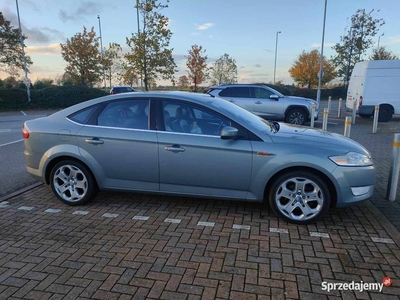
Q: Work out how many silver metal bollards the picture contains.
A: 8